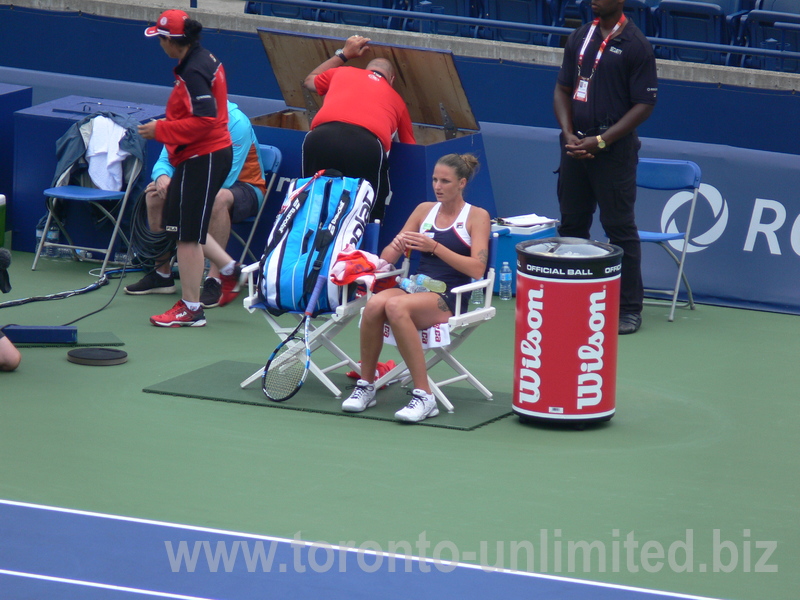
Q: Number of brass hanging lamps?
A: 0